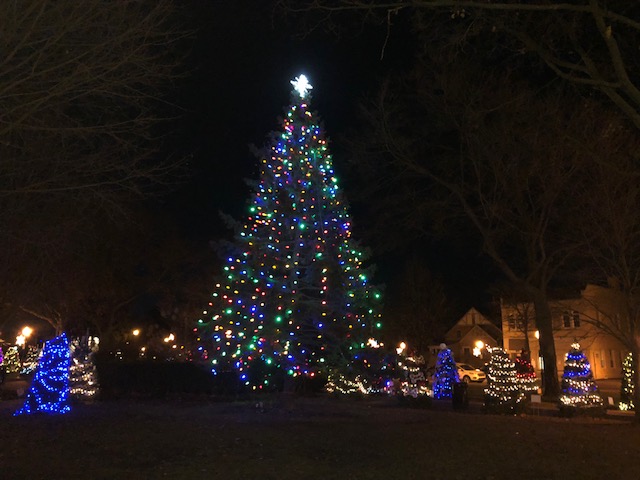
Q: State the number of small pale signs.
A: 2